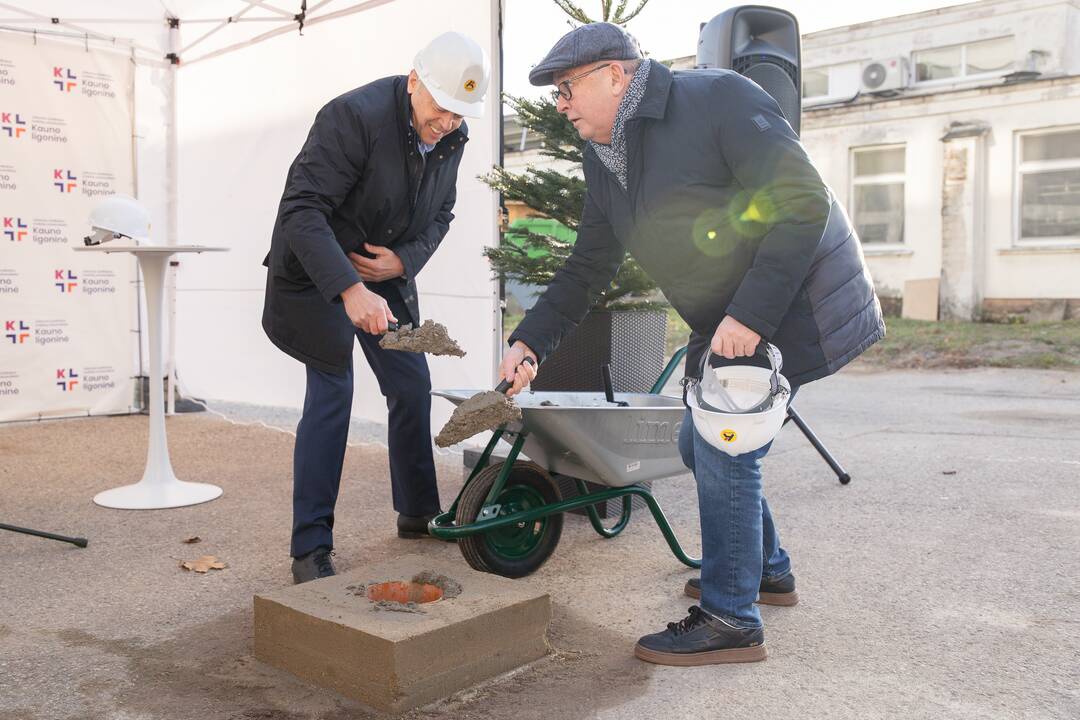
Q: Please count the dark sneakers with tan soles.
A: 2